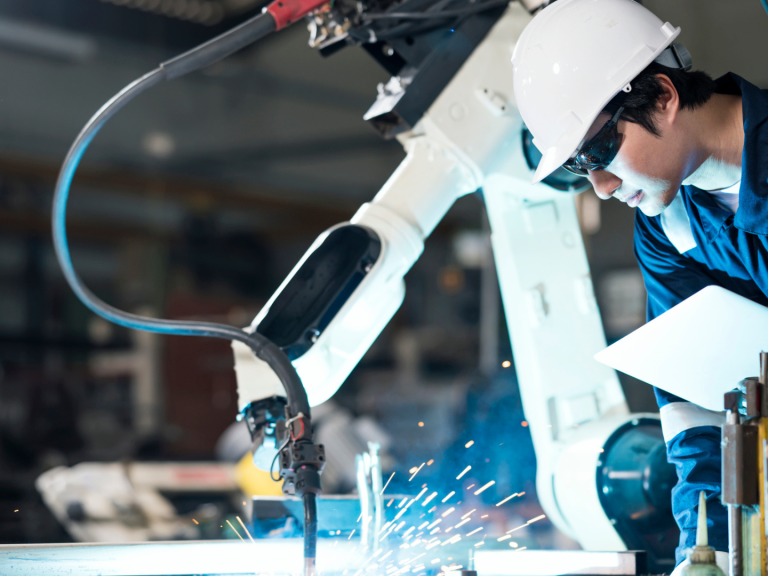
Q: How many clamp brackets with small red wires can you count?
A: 1